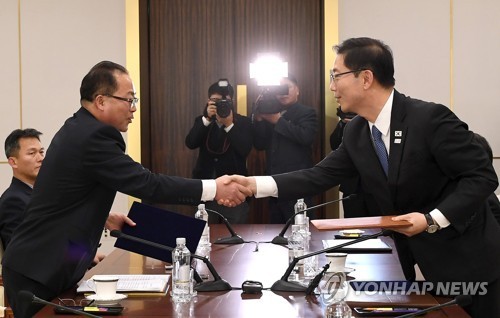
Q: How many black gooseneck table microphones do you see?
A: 6